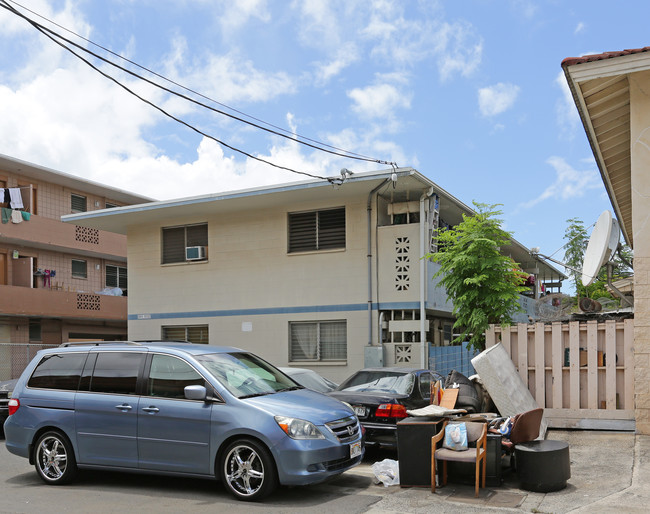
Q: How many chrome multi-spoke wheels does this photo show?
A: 2